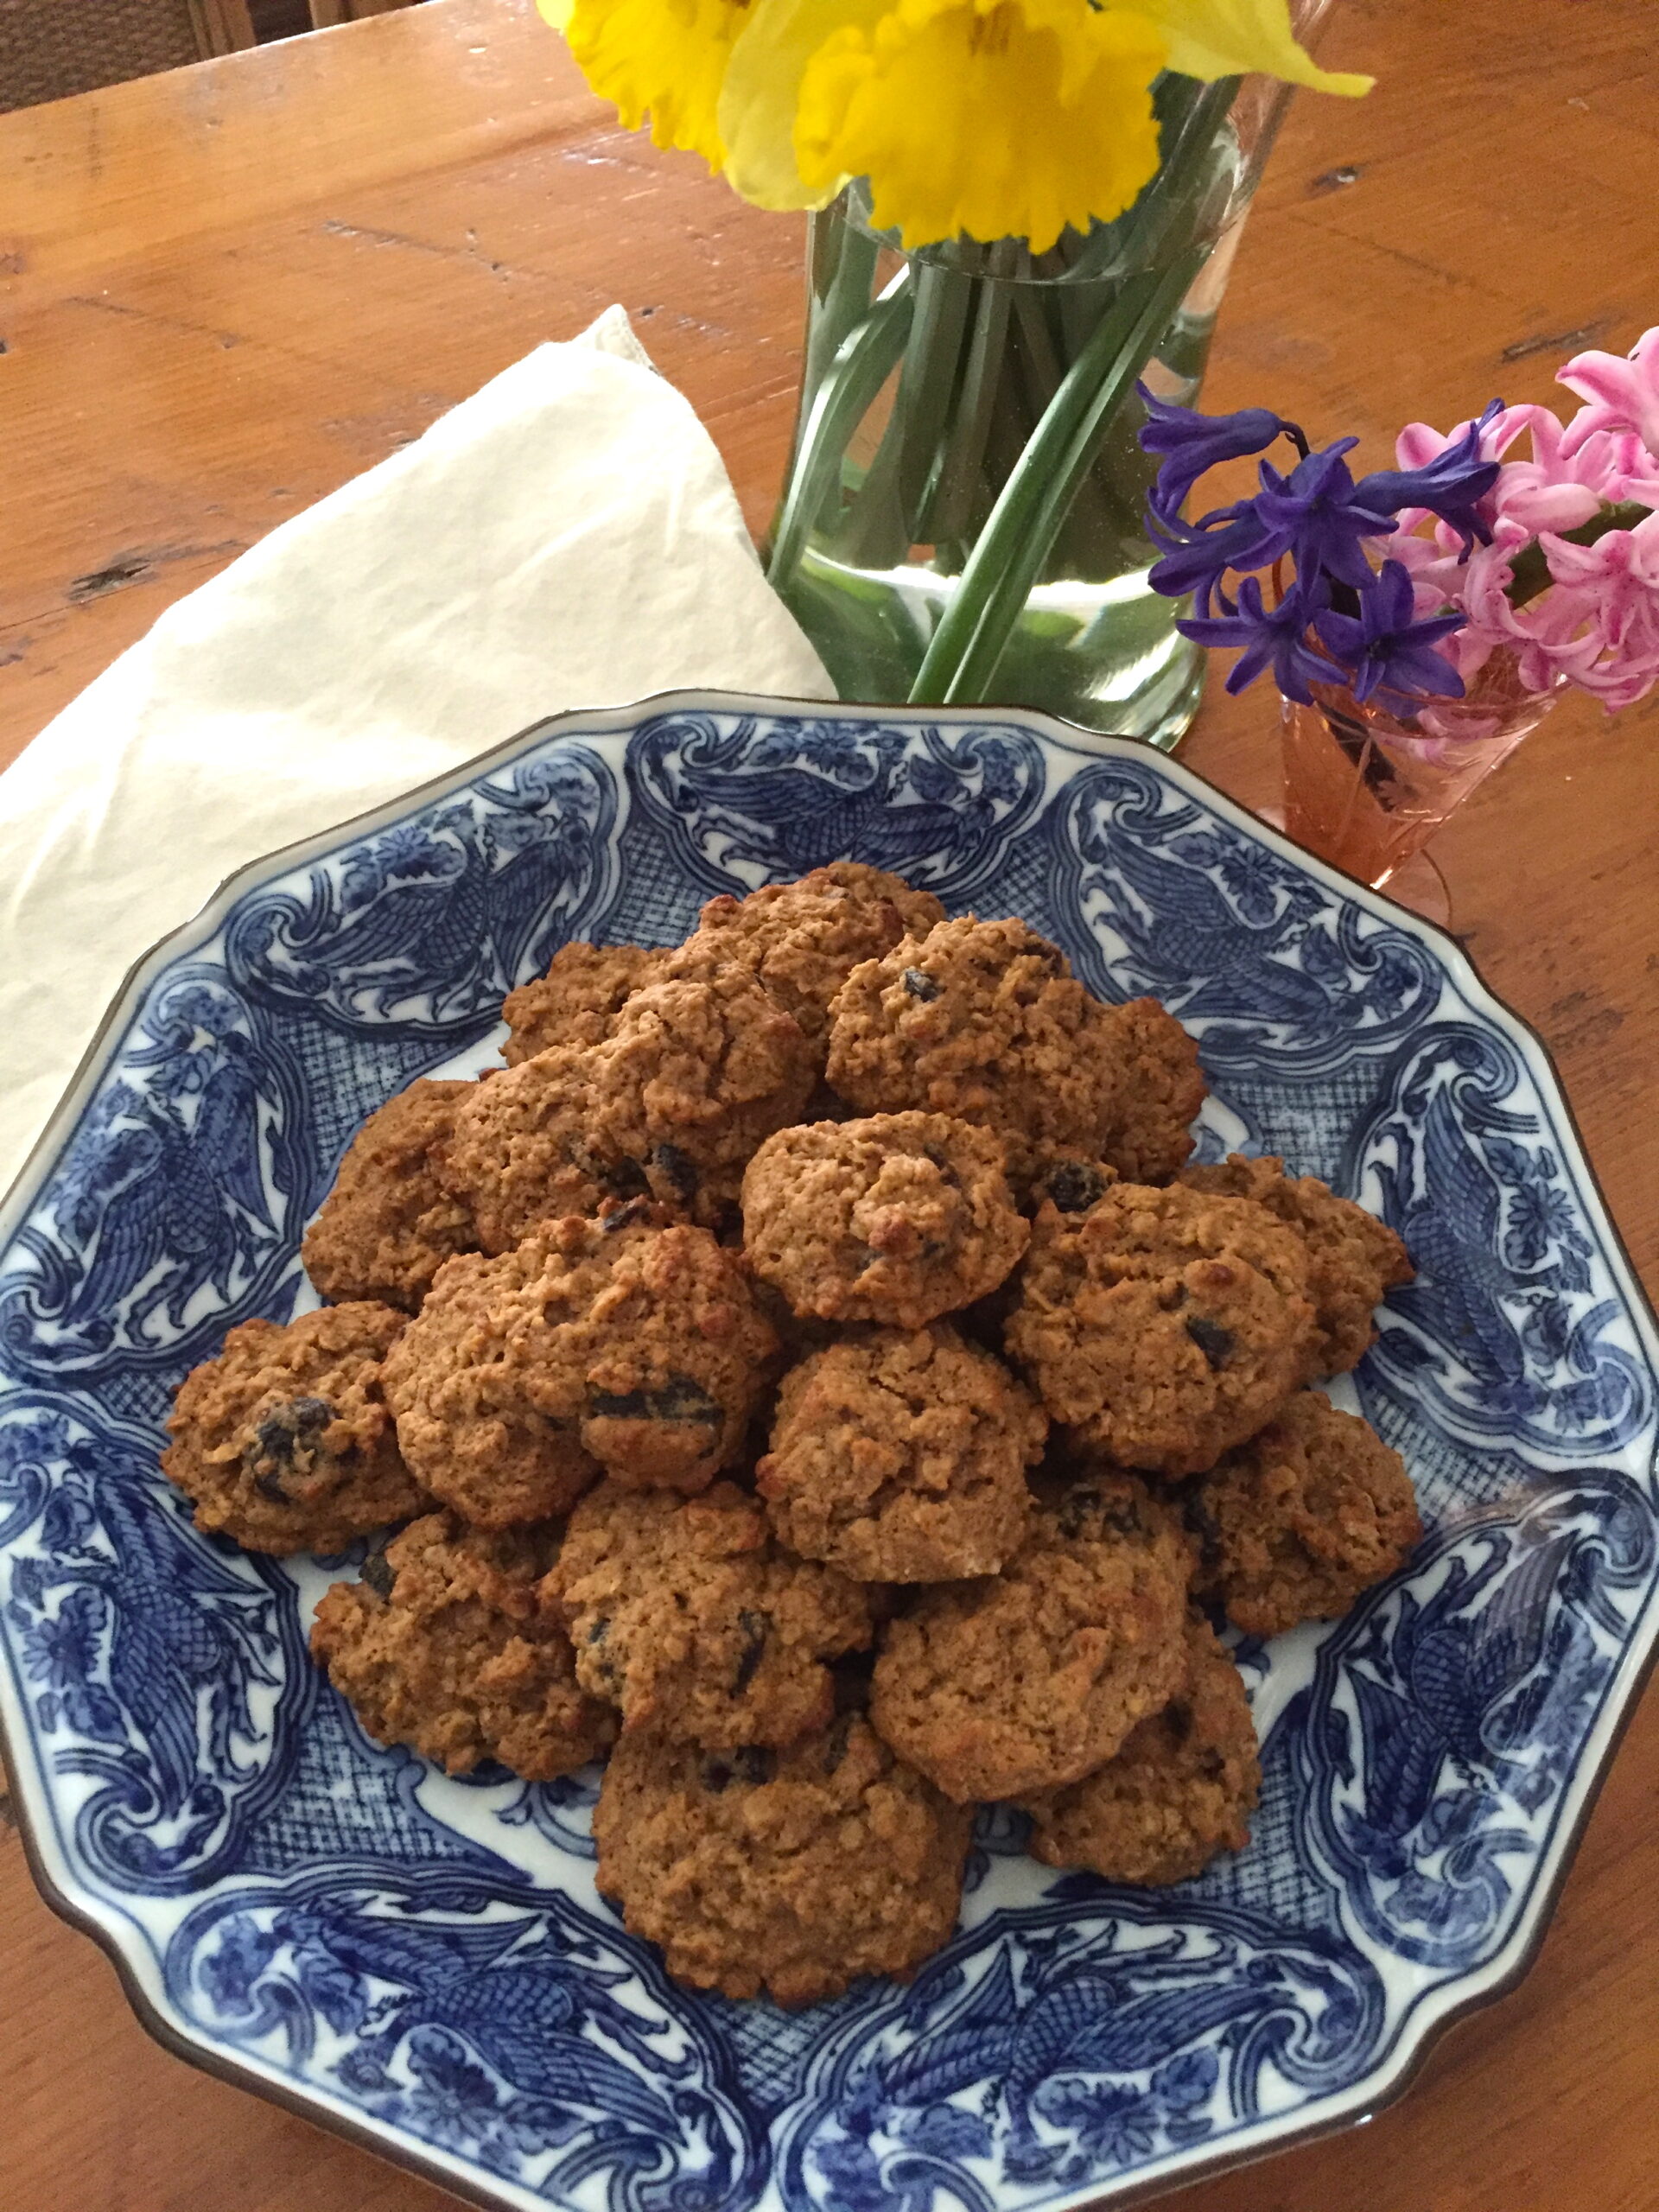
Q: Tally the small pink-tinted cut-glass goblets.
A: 1